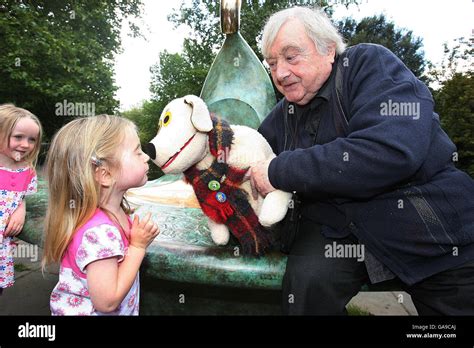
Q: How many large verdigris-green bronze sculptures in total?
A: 1